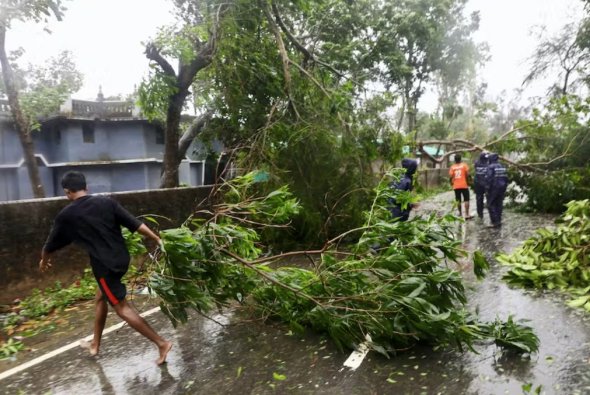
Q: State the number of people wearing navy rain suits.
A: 3